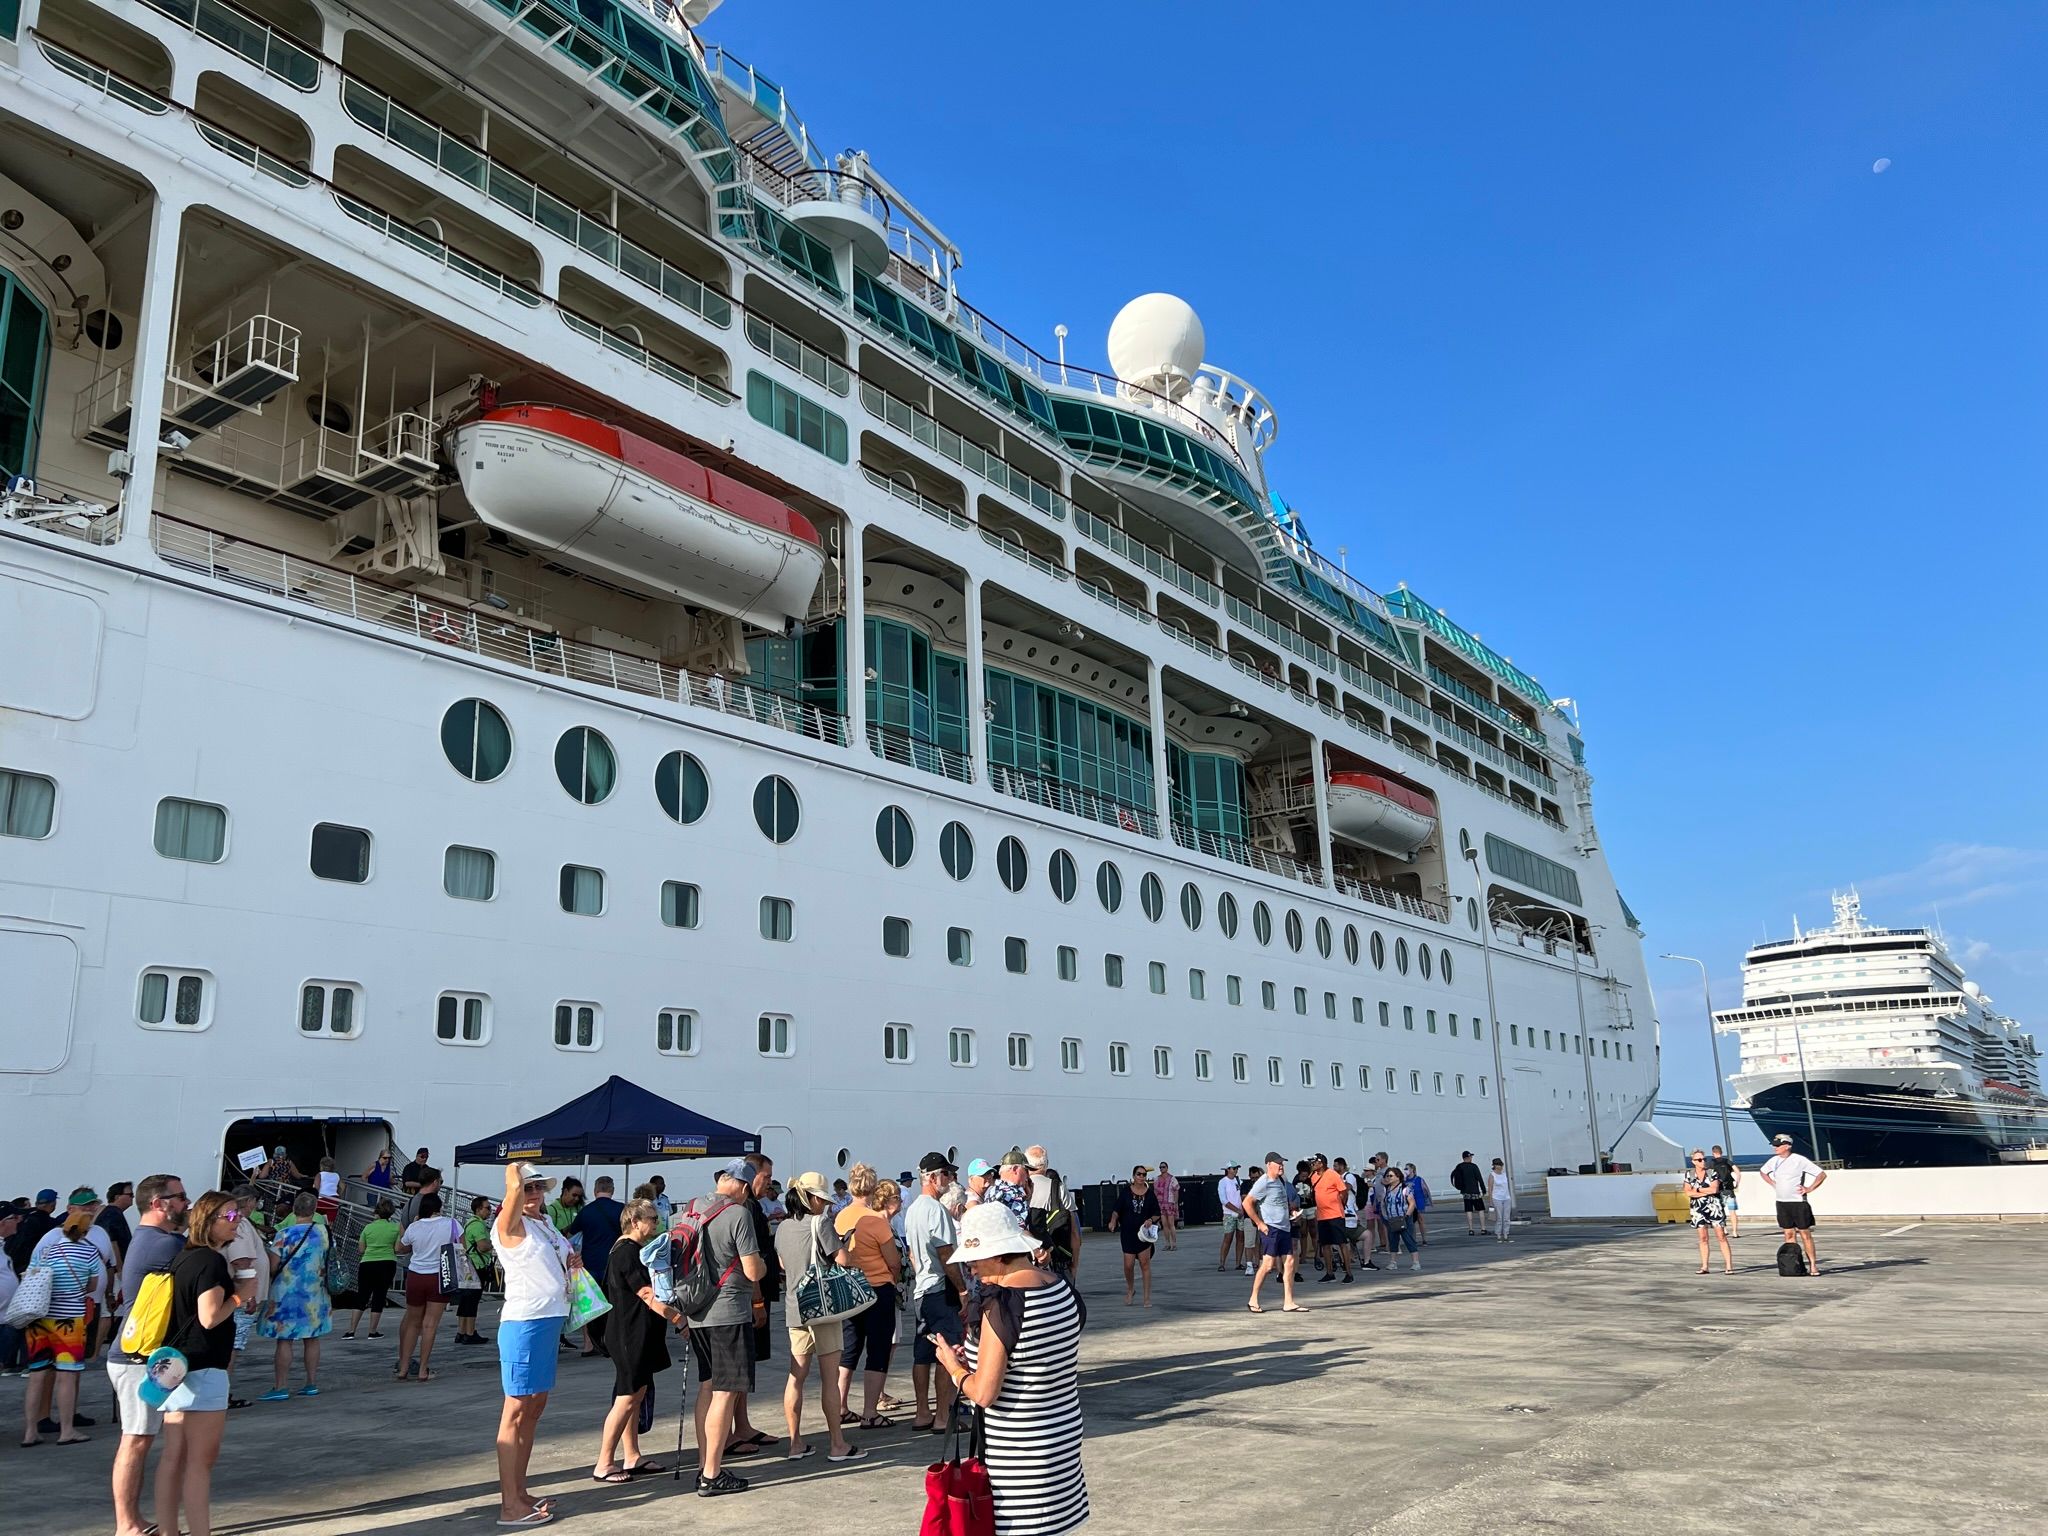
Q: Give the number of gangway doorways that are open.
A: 1